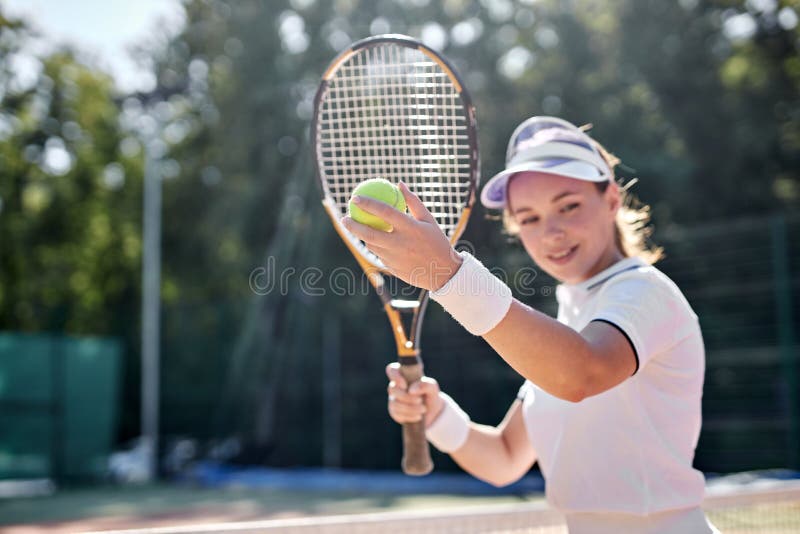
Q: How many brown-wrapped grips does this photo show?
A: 1